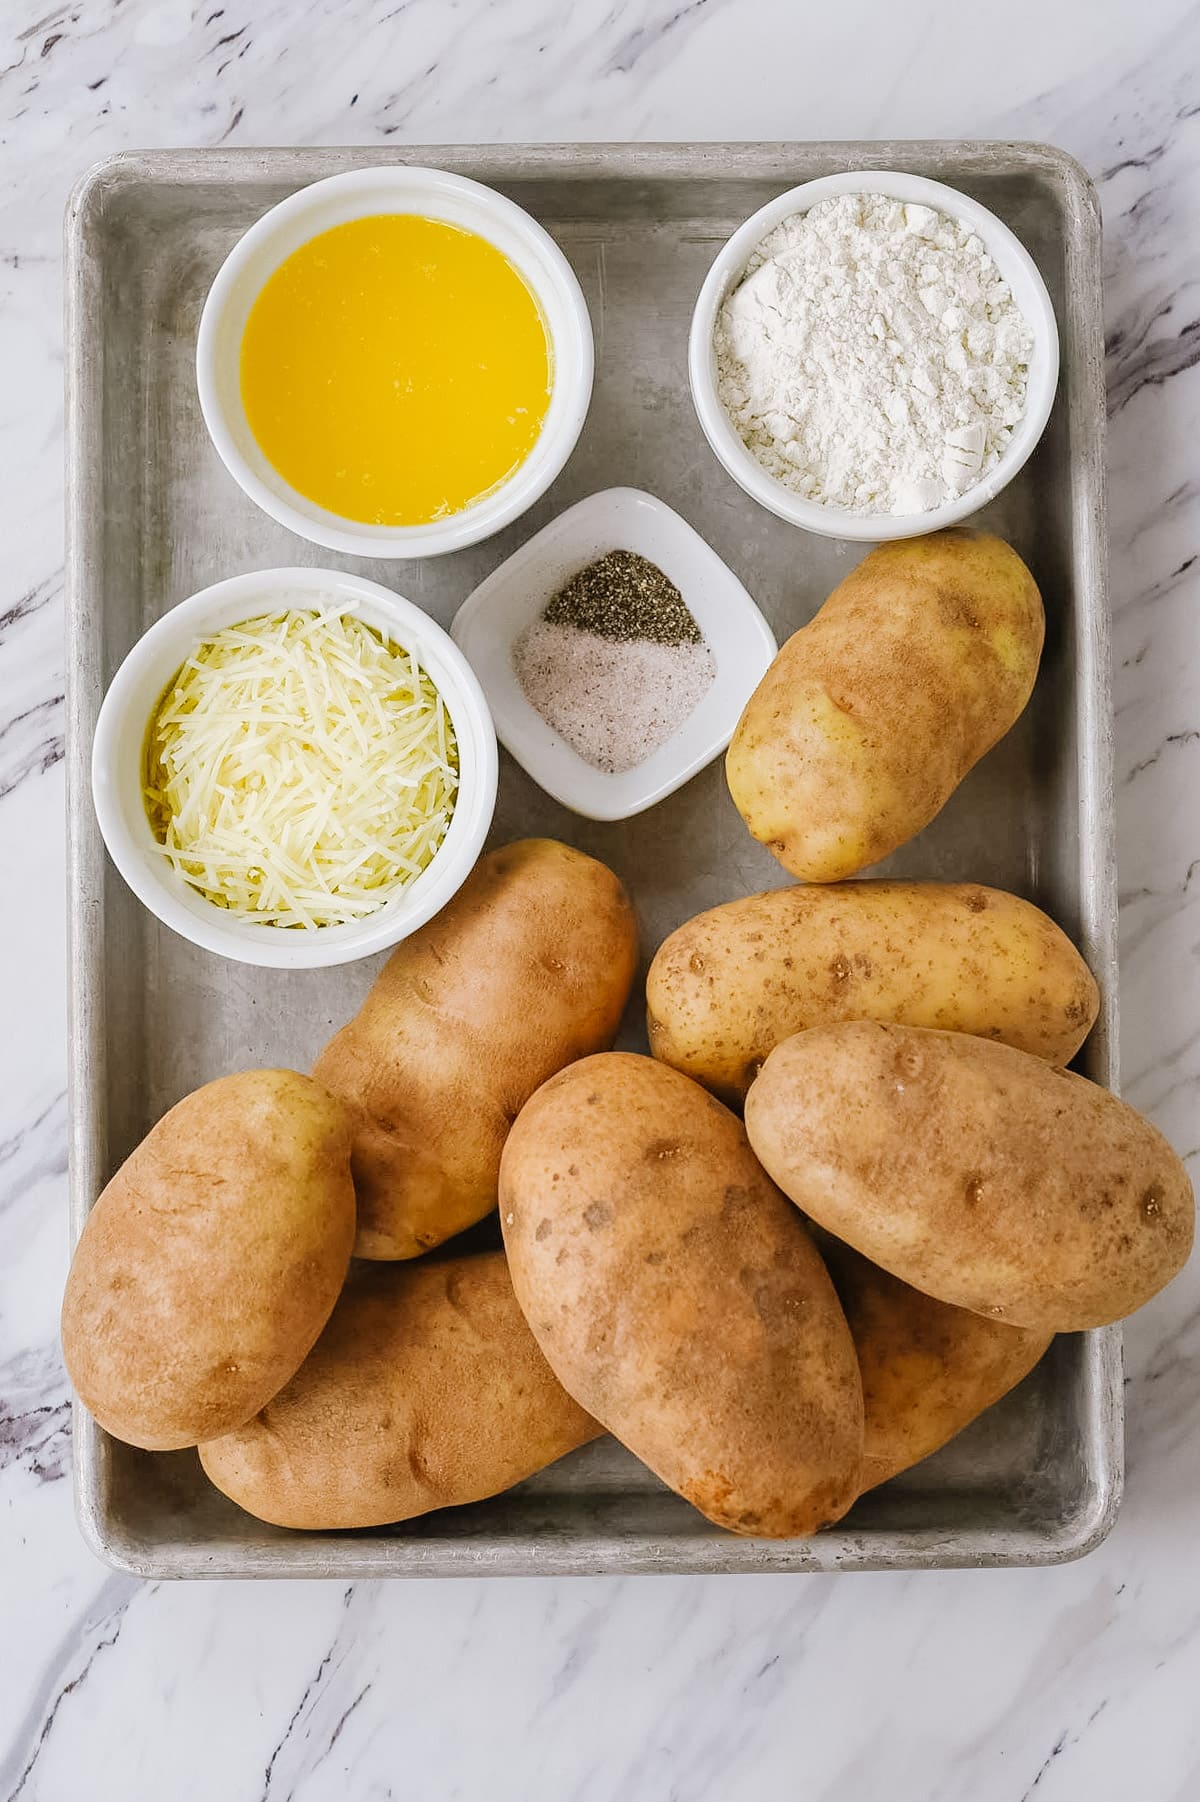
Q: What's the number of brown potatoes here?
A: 8